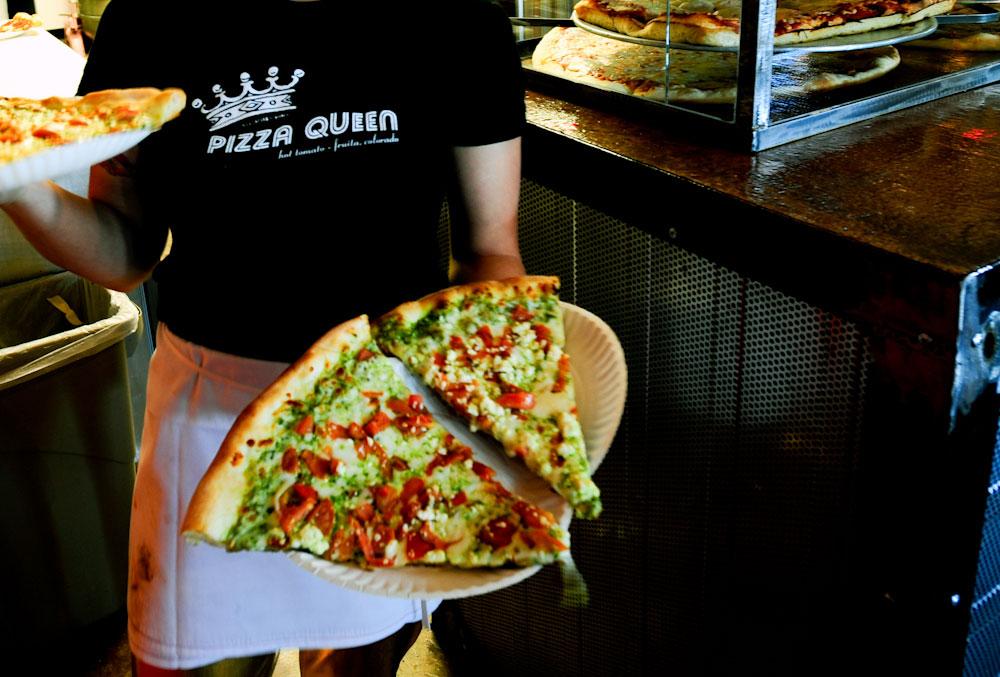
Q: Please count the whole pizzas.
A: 2